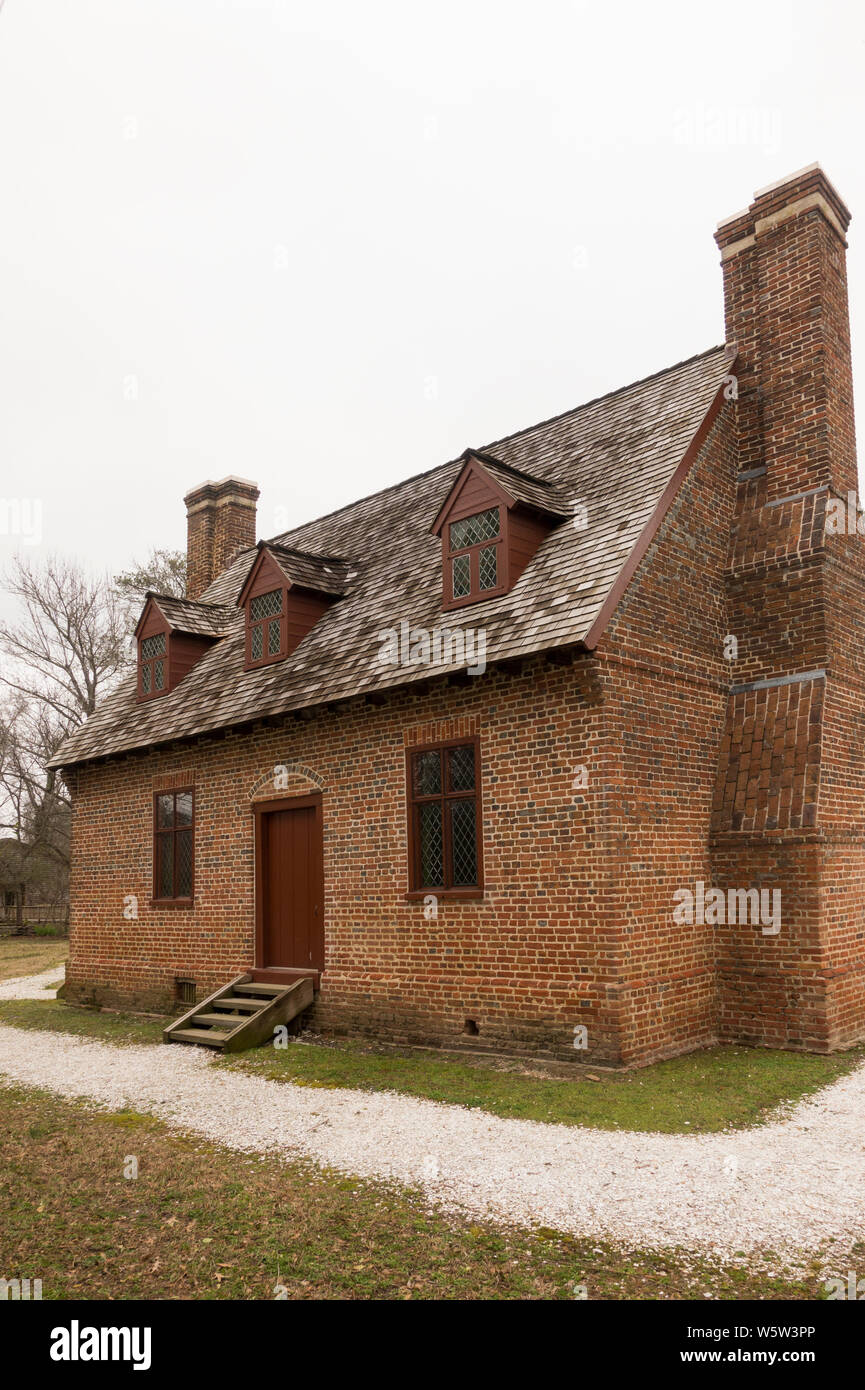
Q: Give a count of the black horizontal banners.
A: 1